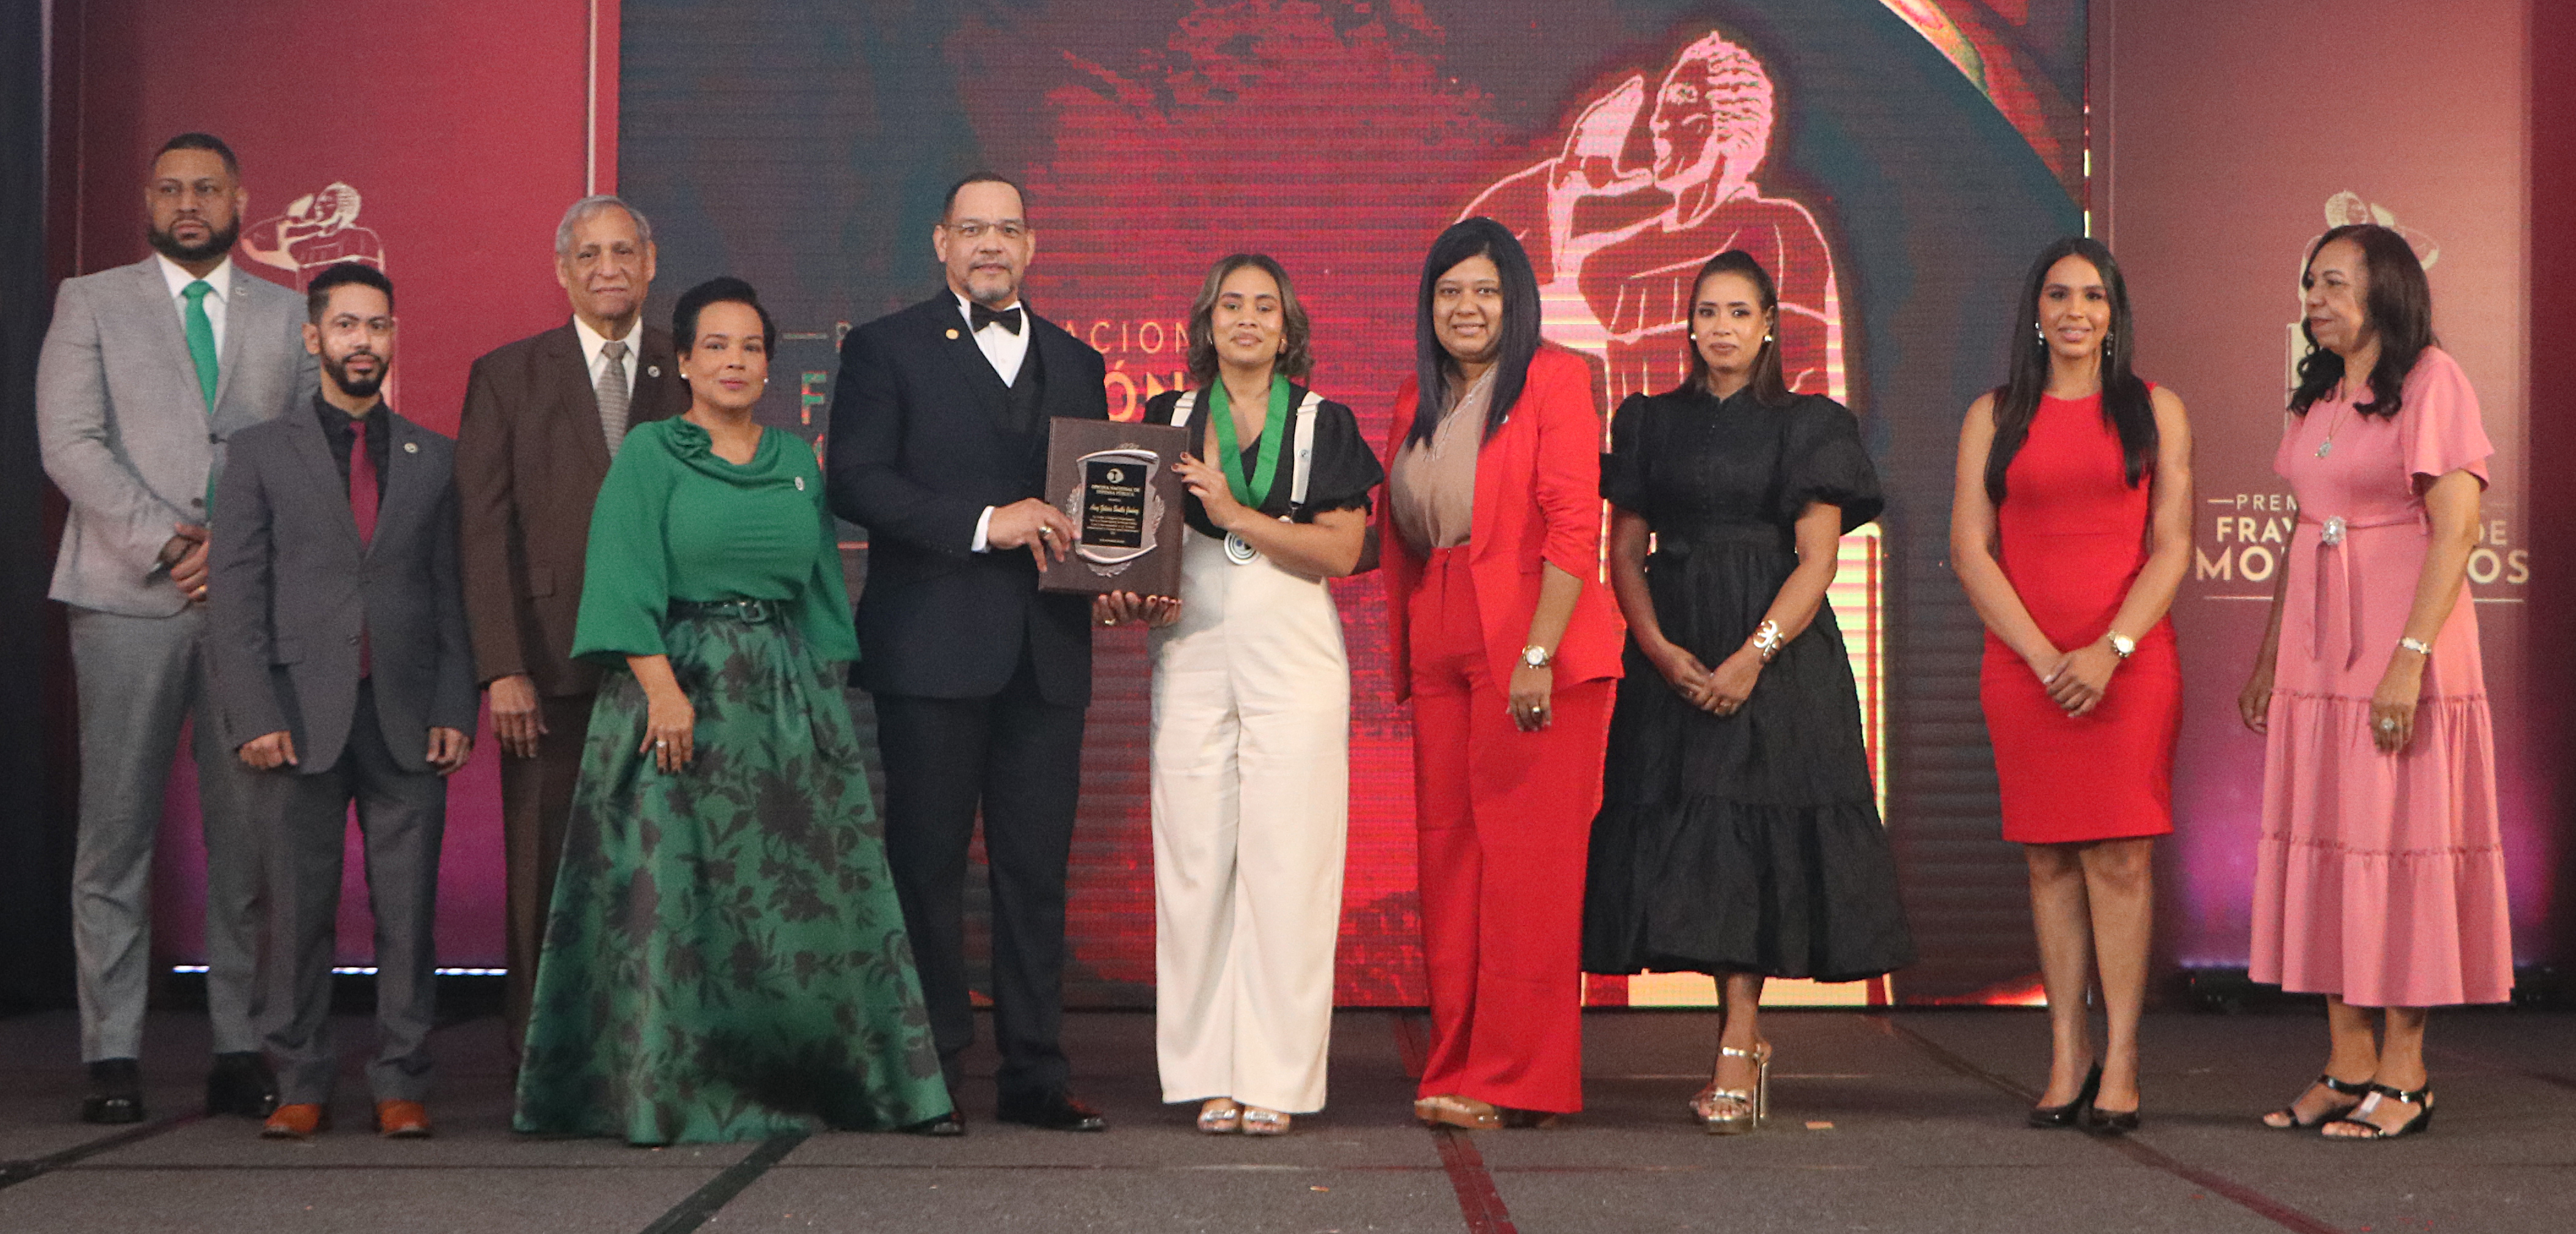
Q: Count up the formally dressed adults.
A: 10